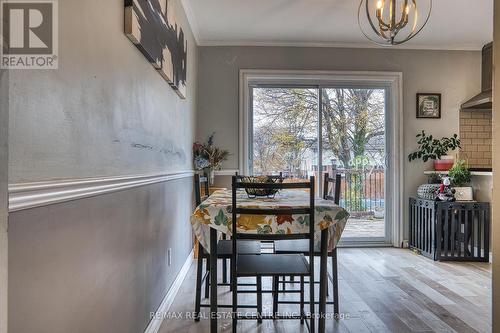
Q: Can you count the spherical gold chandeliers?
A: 1